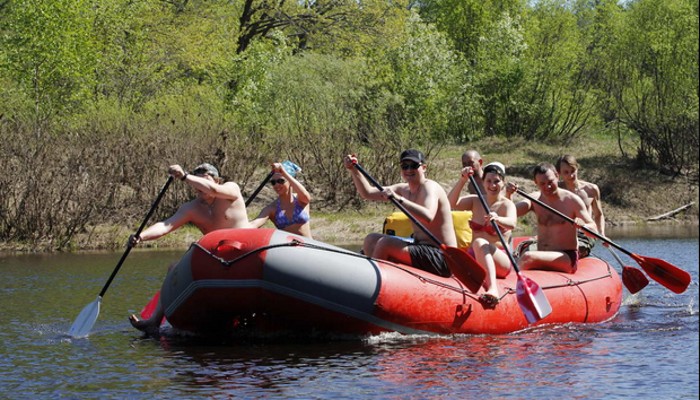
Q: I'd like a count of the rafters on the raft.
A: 7